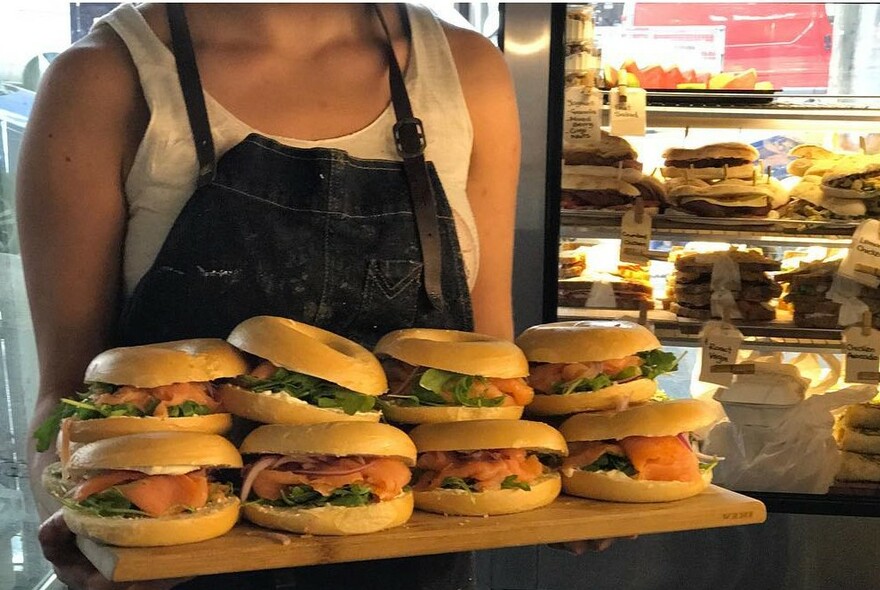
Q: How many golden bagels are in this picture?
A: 8